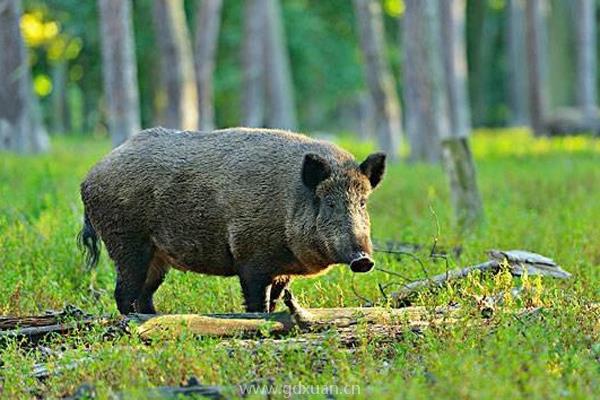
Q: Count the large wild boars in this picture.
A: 1